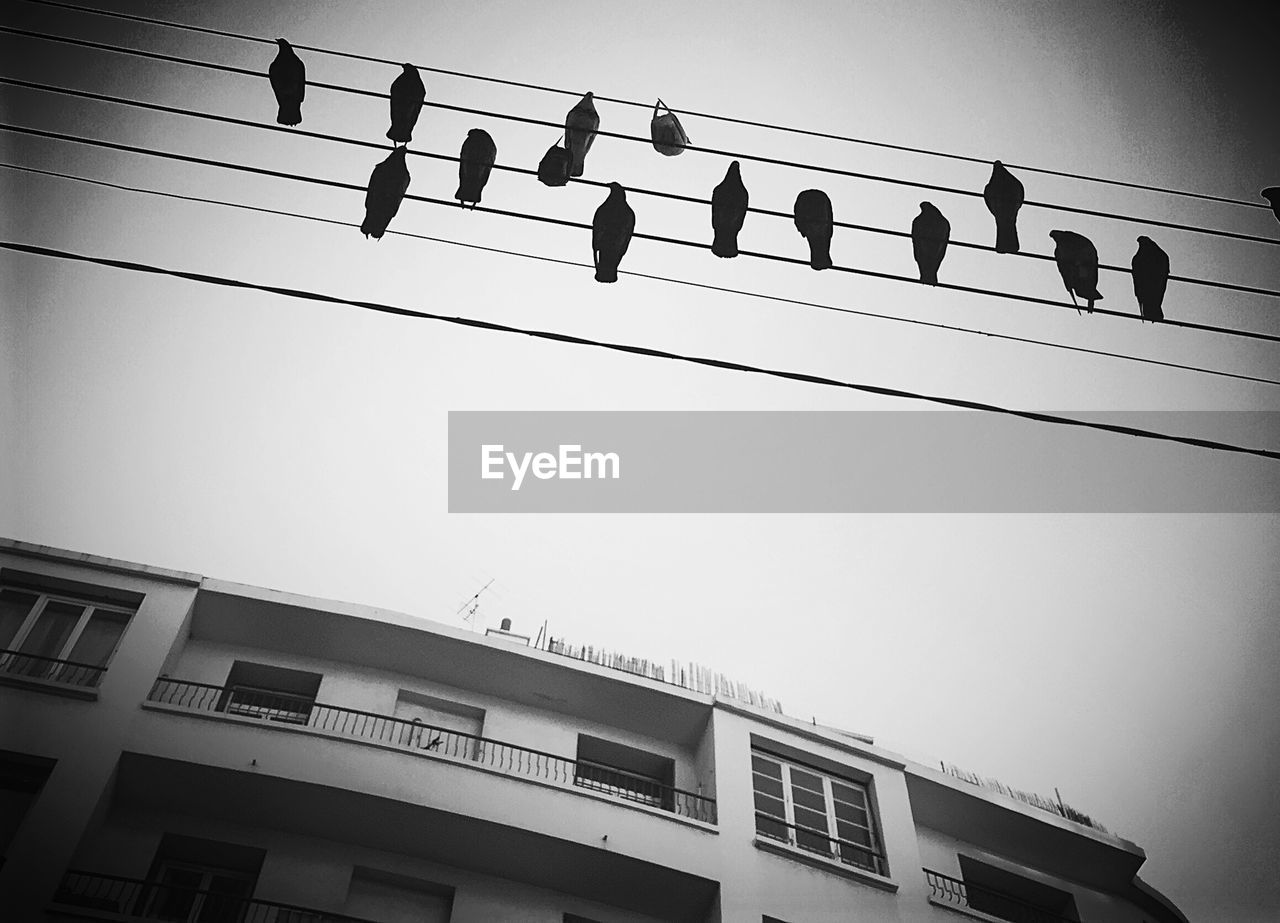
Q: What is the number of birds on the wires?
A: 15